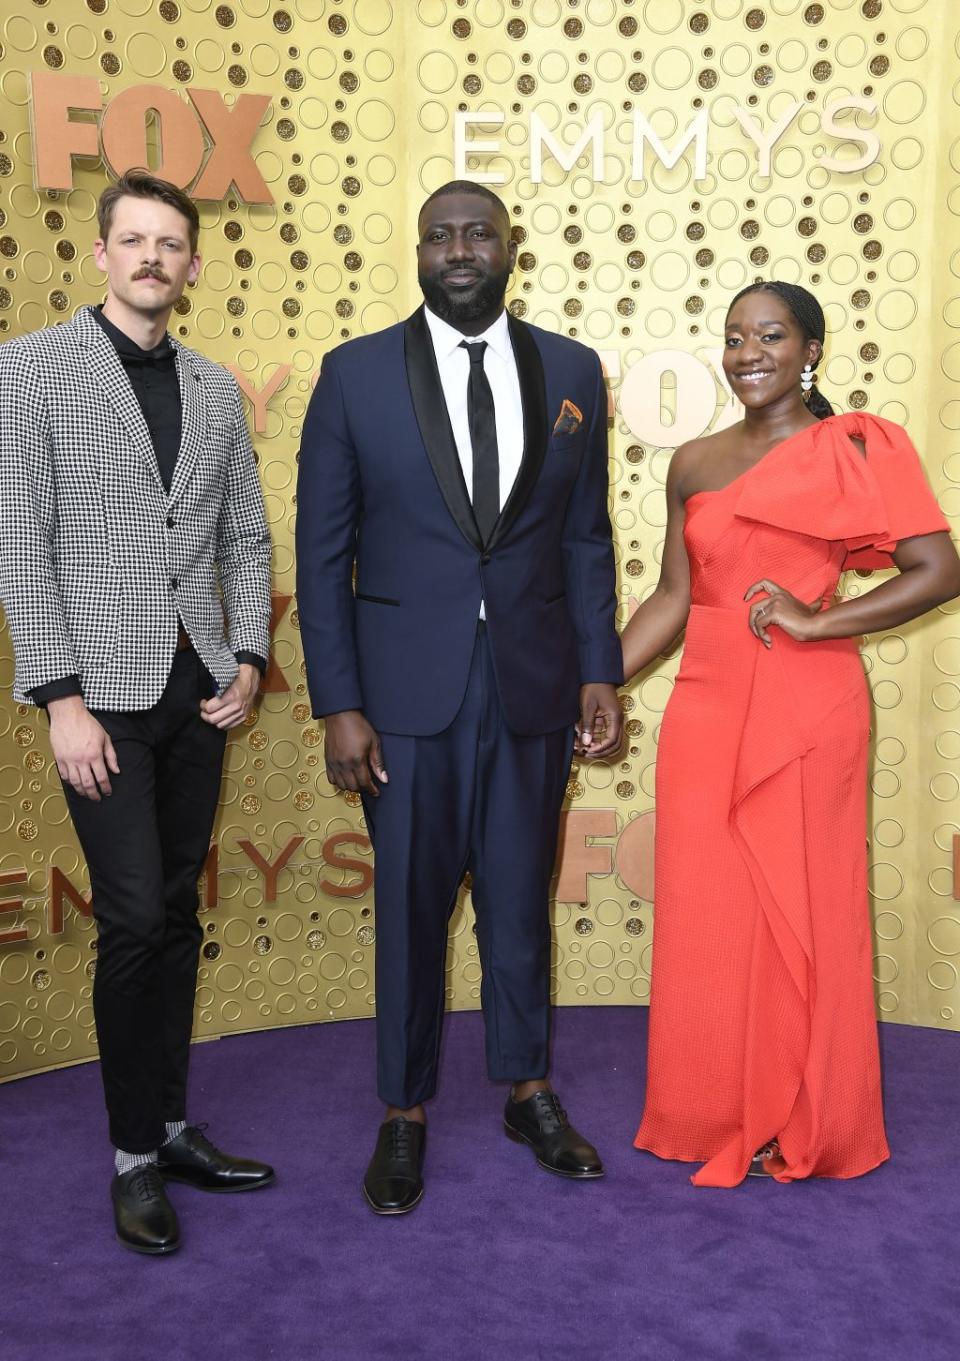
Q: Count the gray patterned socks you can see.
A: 2